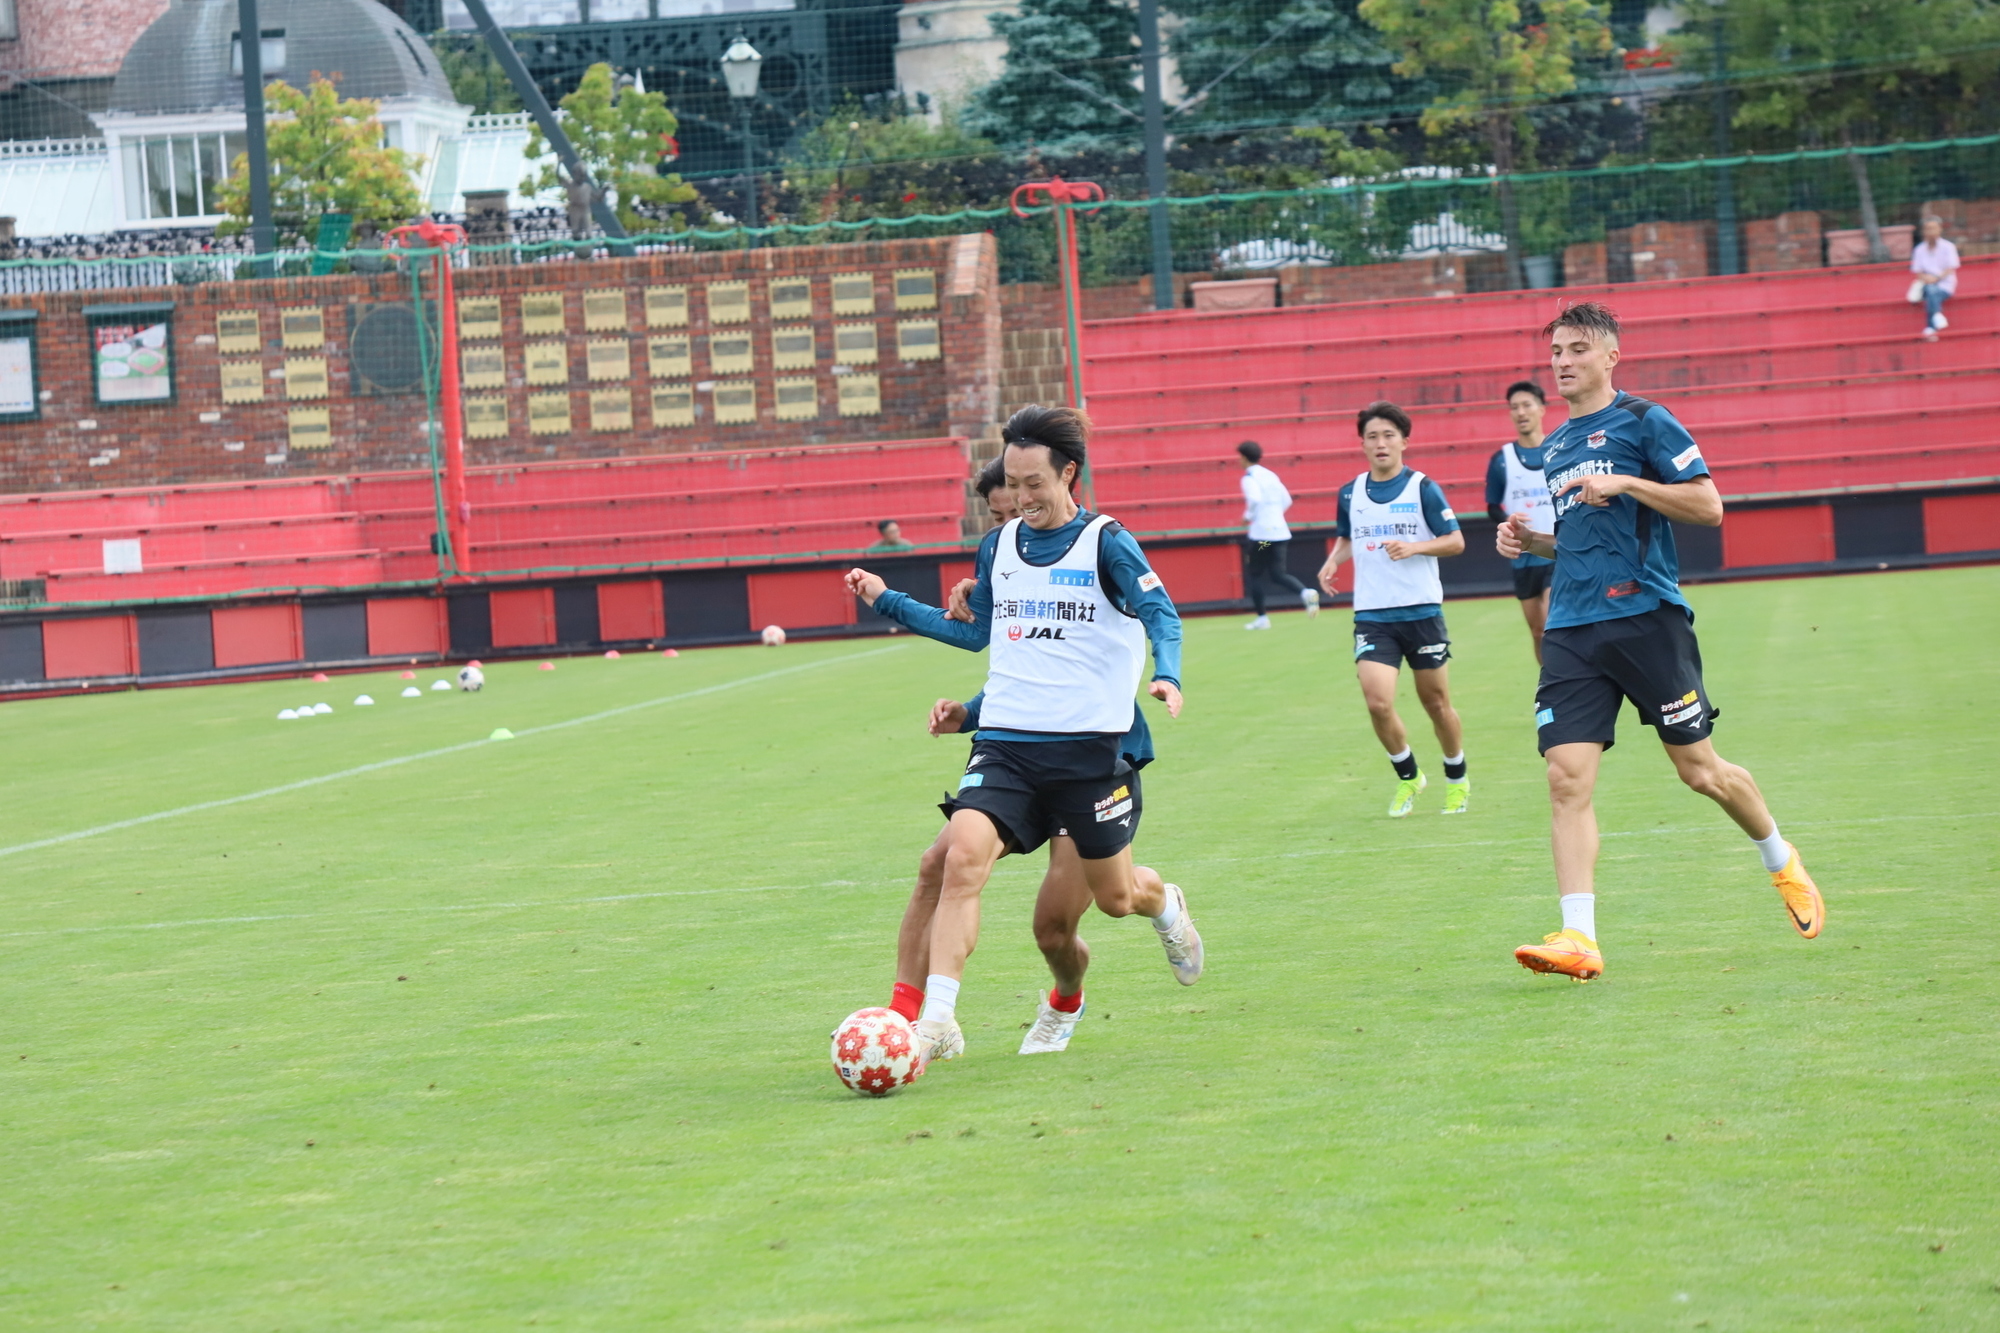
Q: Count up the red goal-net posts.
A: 2